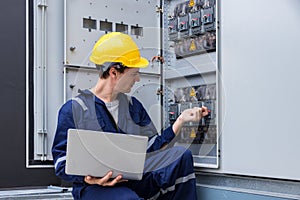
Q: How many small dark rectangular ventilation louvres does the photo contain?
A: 4